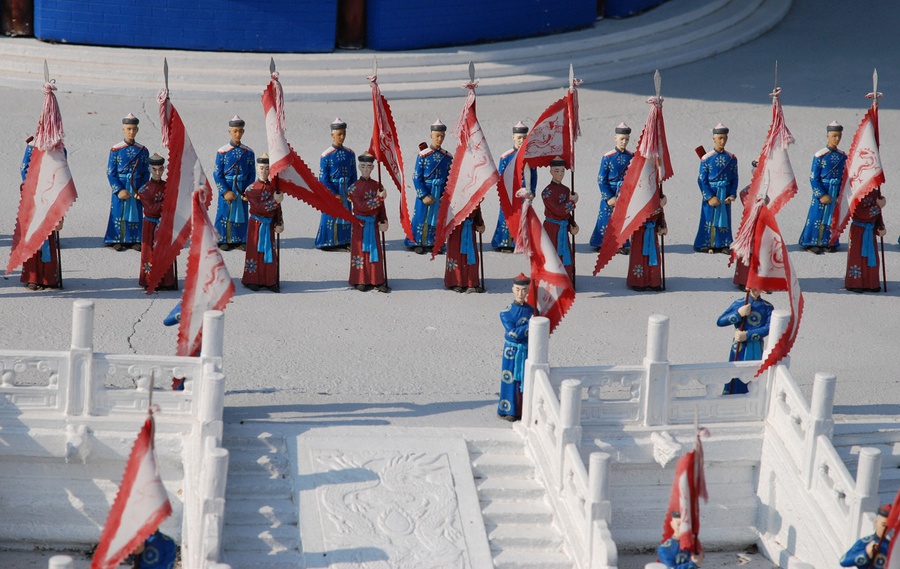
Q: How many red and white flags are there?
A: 15